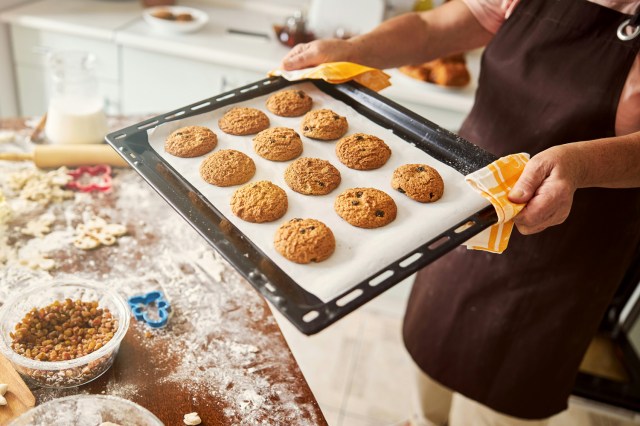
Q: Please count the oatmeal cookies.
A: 12